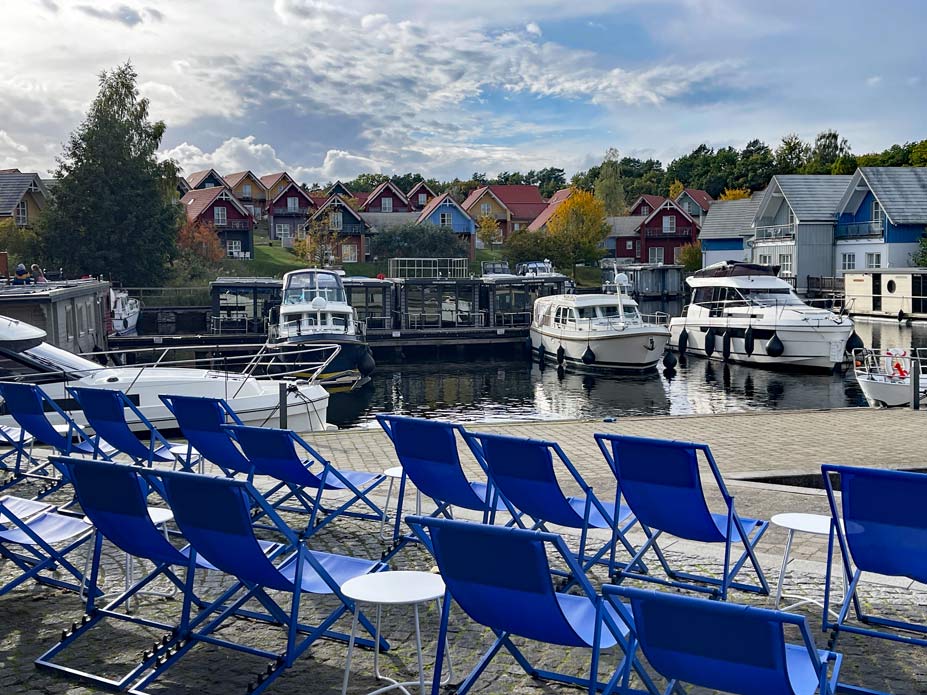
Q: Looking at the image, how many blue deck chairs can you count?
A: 15